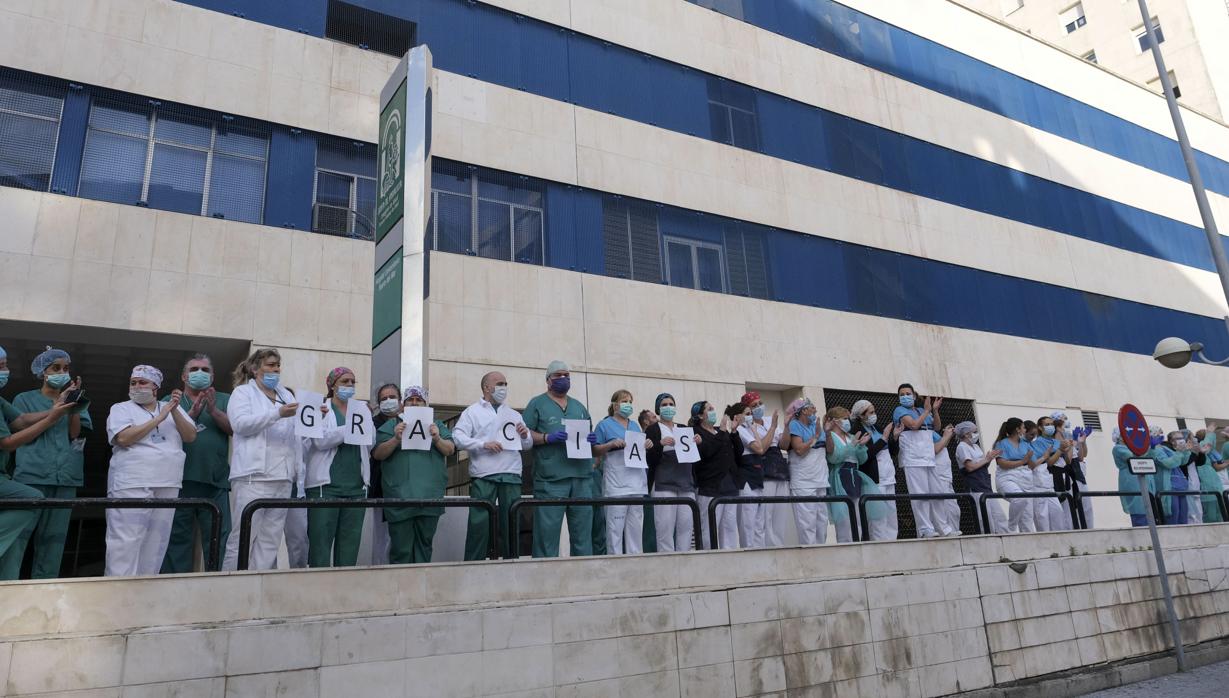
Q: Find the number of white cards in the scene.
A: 7